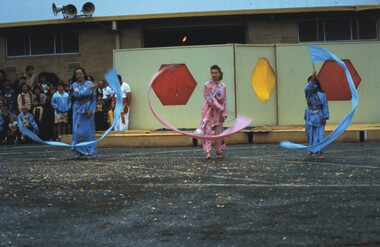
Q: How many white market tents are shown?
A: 0